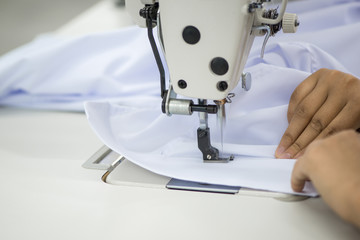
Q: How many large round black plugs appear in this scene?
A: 2